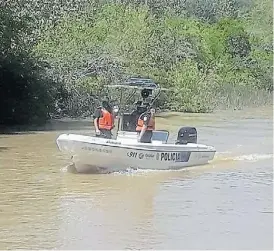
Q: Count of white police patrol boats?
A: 1